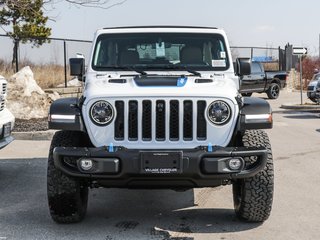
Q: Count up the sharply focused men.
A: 0